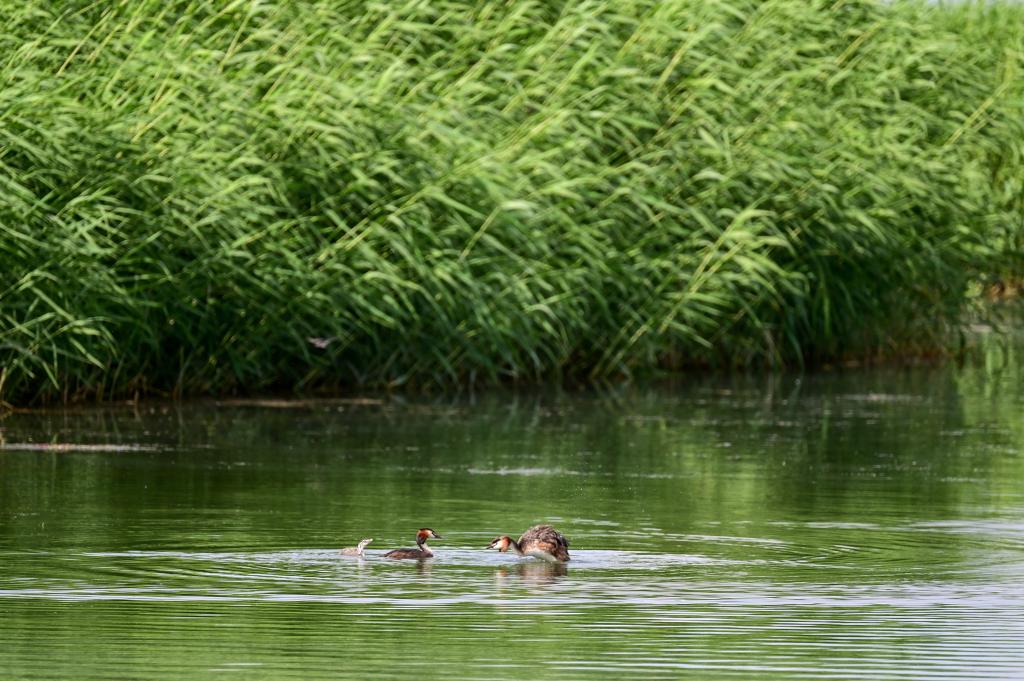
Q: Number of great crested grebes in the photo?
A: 3